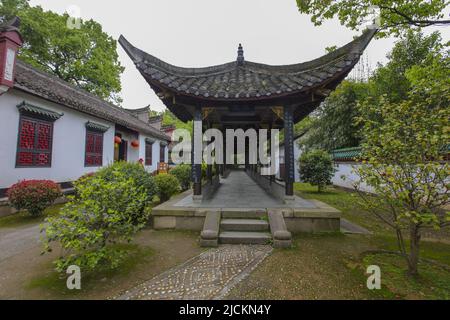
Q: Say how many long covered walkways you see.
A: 1